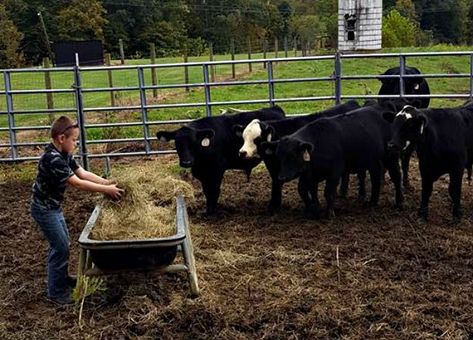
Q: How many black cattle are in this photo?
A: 5